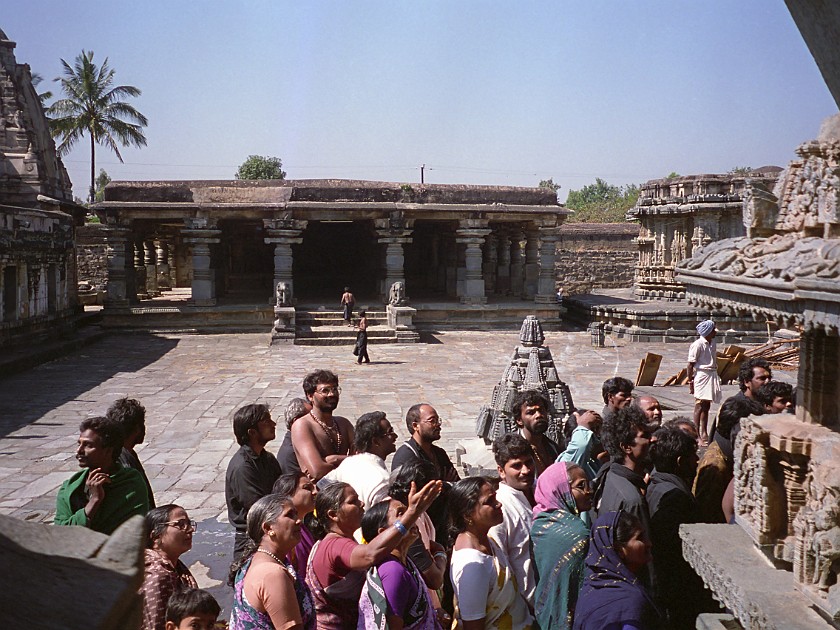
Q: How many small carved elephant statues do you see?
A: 2